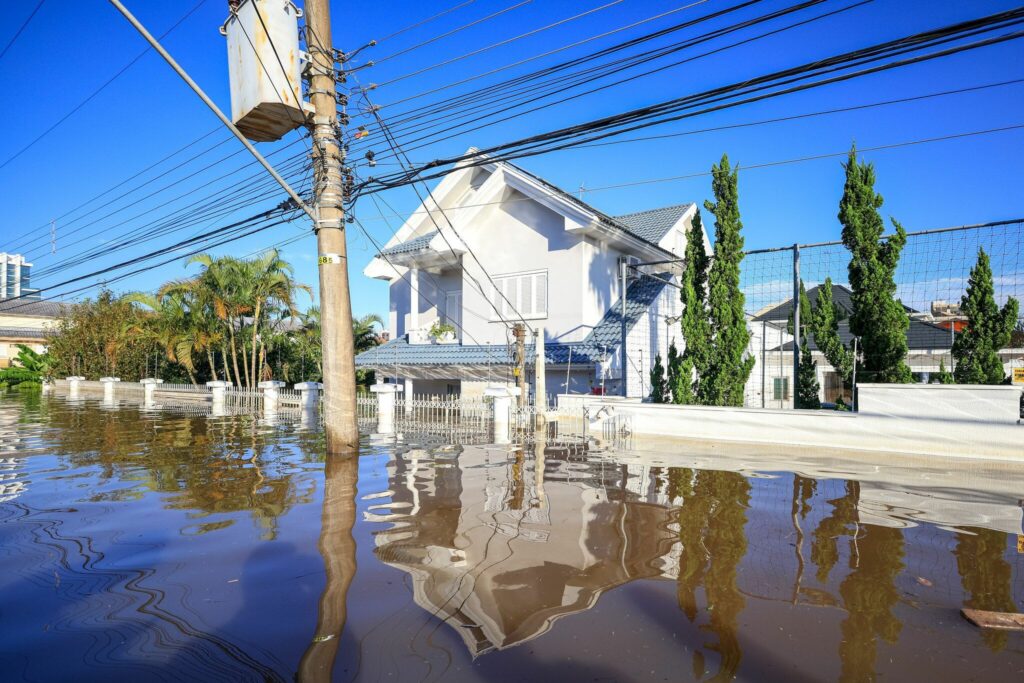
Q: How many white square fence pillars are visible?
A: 8